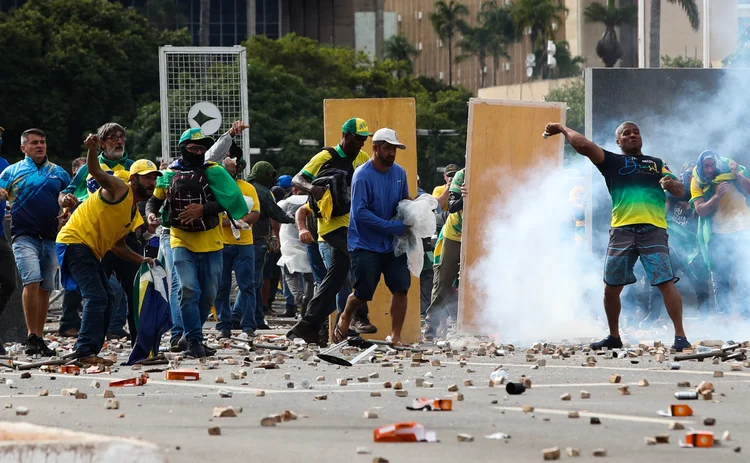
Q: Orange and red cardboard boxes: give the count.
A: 7